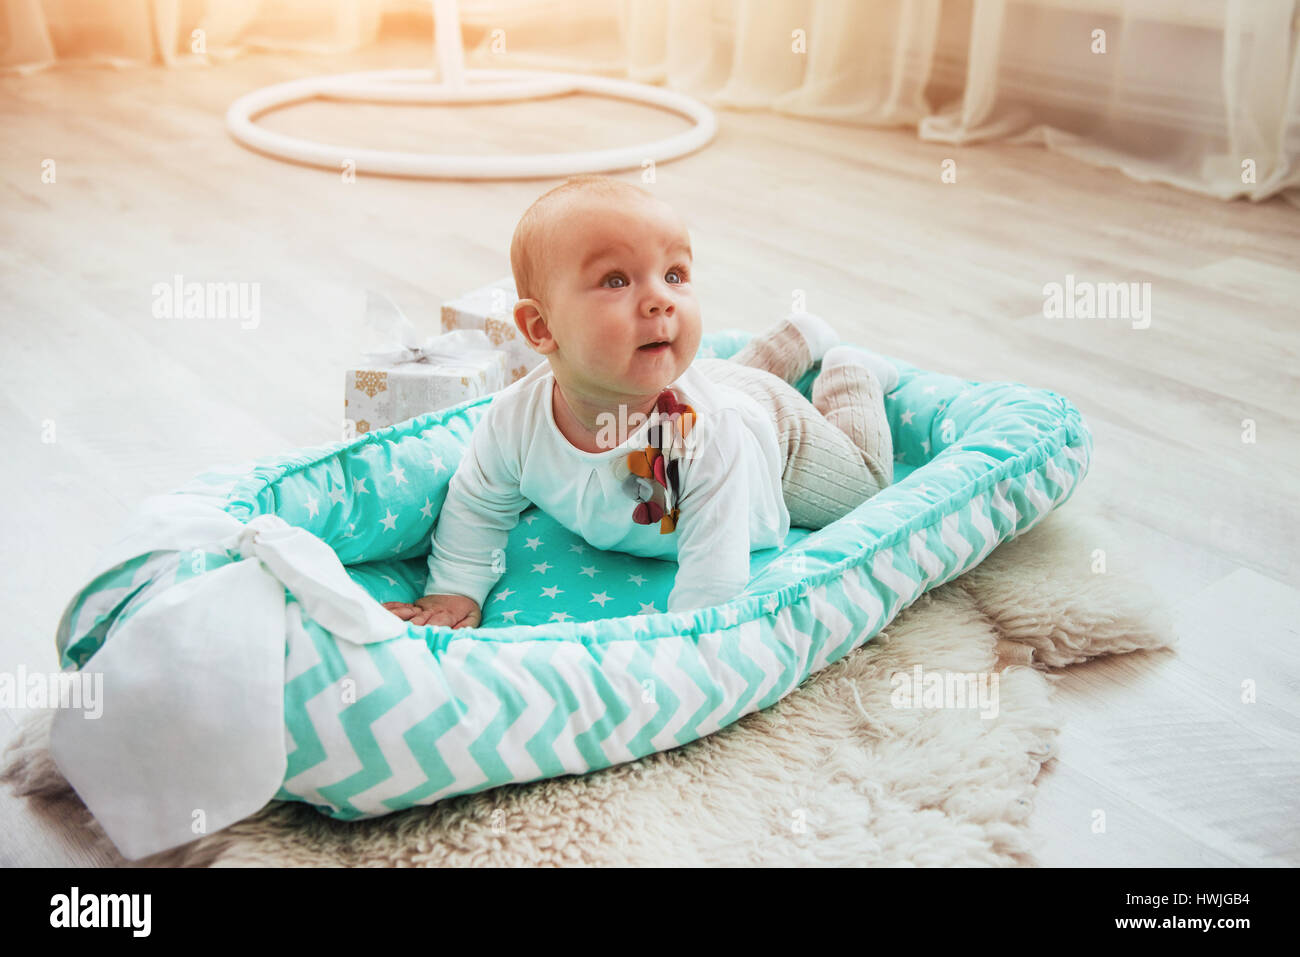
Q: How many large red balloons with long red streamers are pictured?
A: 0